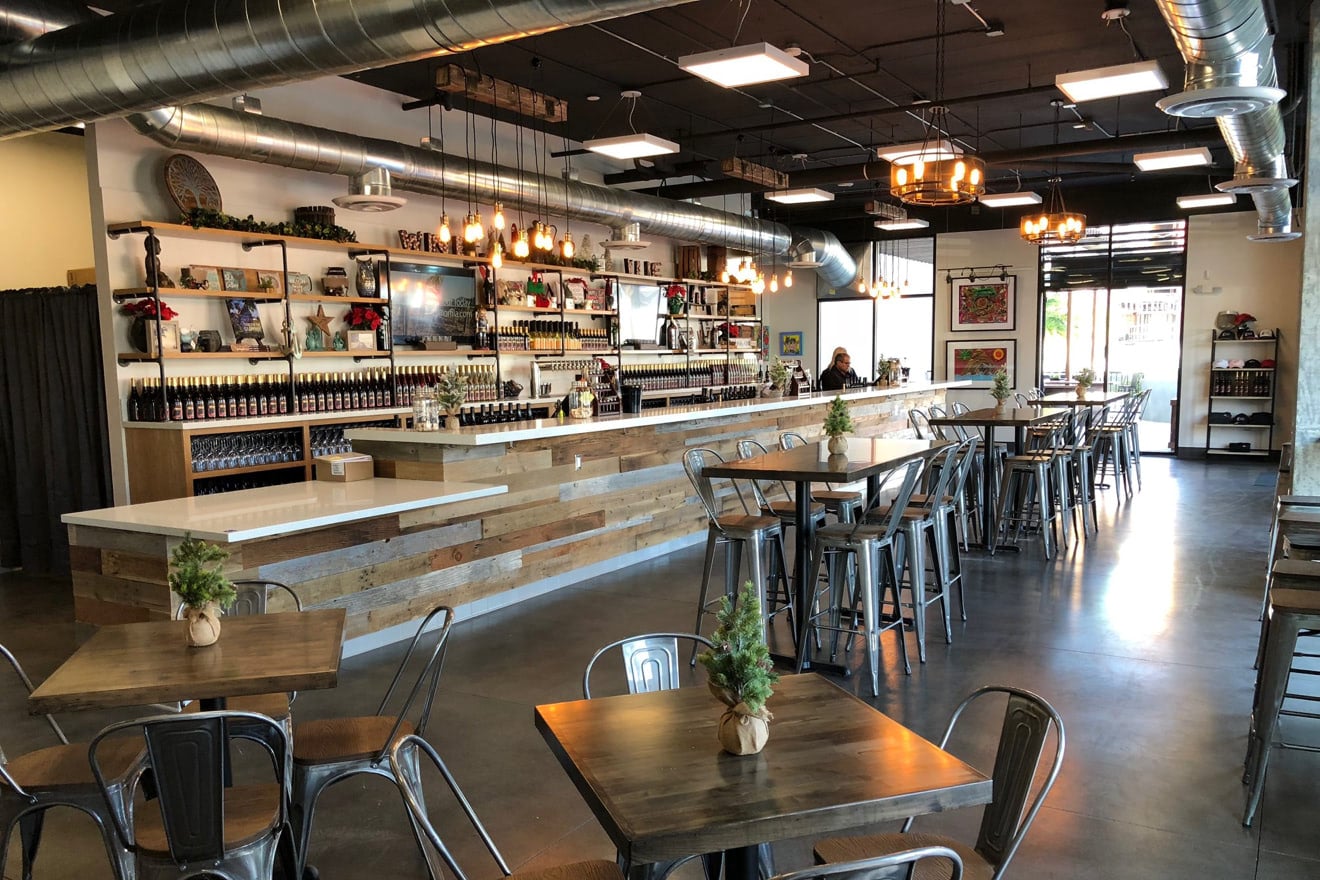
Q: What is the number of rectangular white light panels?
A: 9